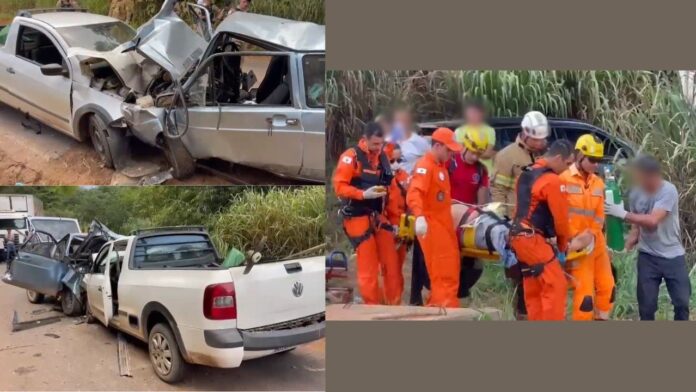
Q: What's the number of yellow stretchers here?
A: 1